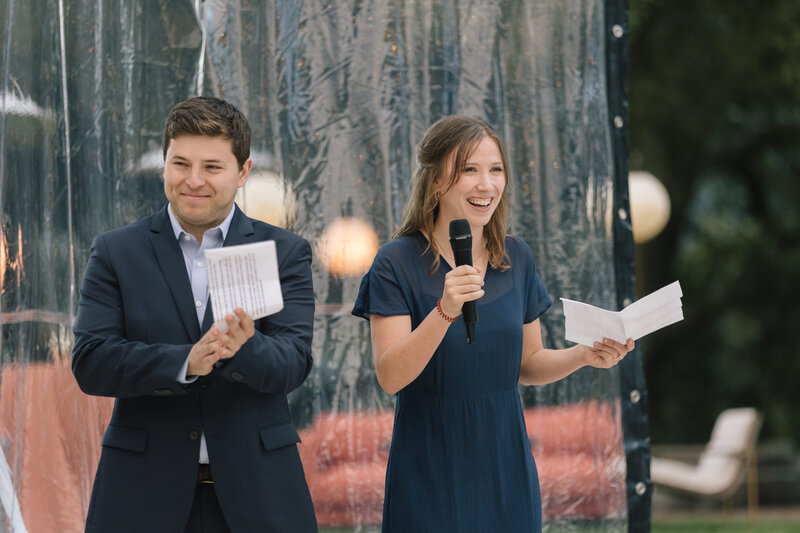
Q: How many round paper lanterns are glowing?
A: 3